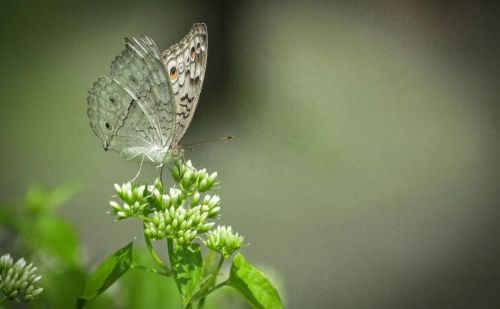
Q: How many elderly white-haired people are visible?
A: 0